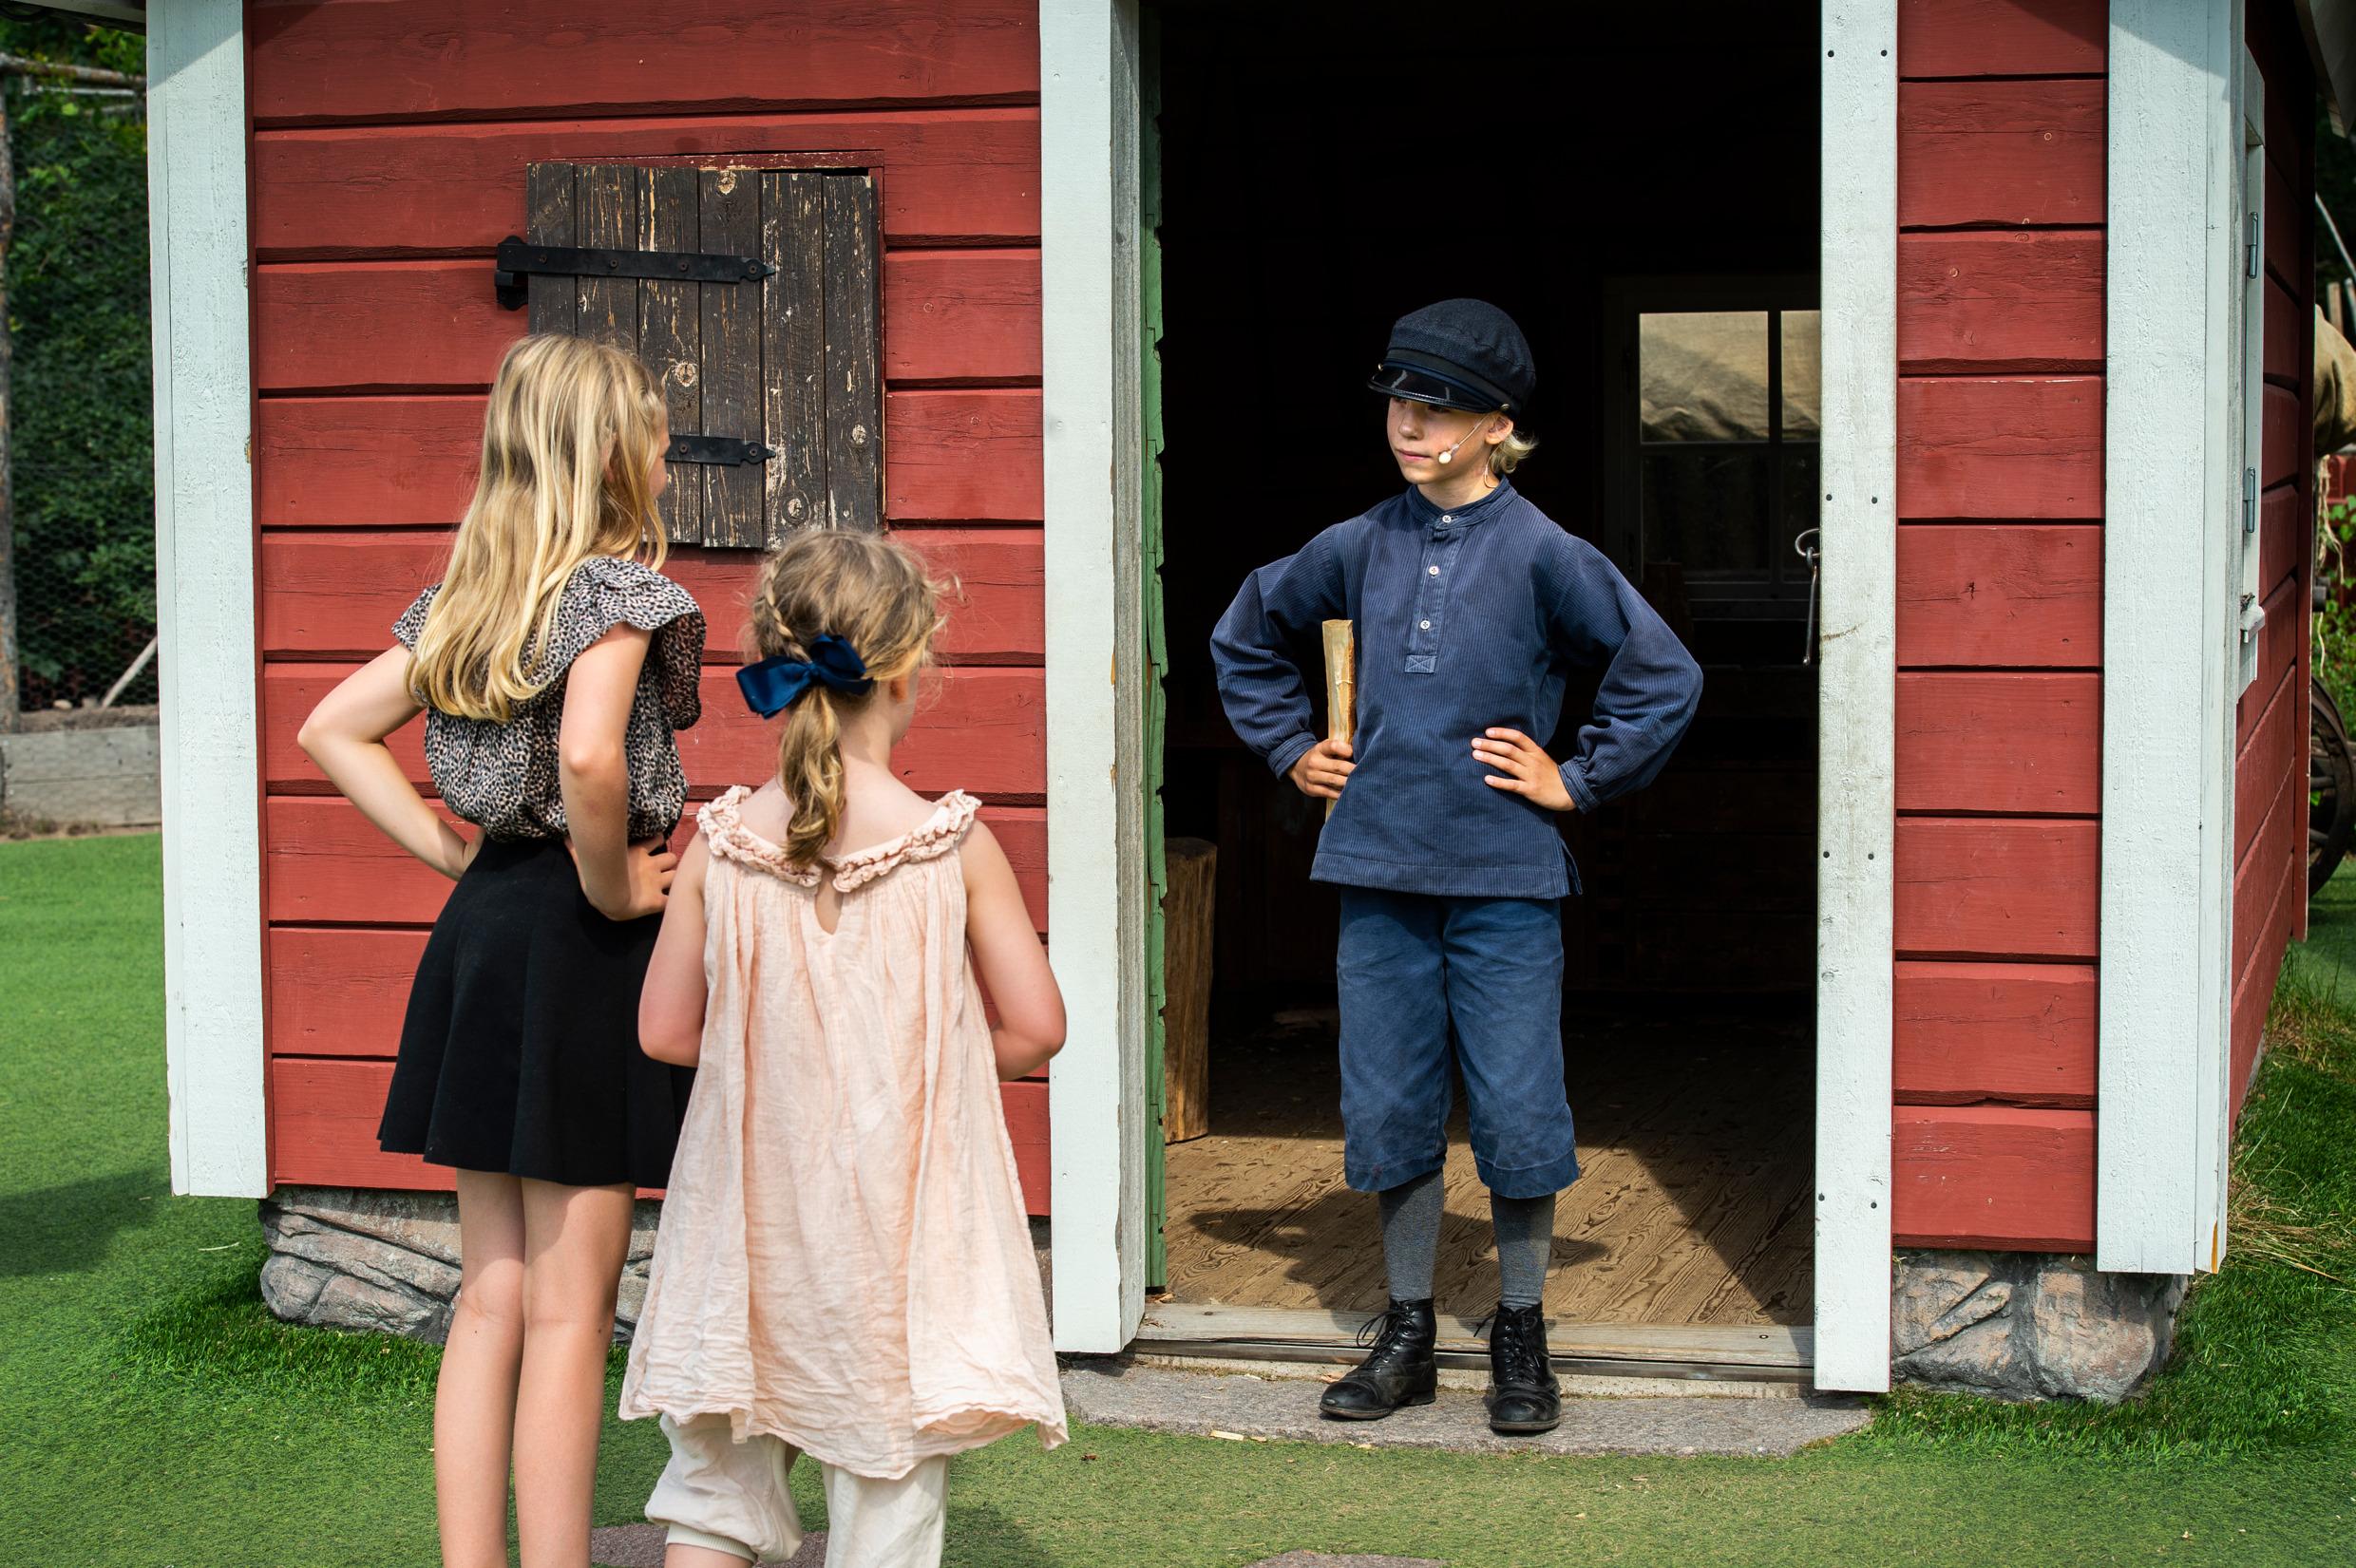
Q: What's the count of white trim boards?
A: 4